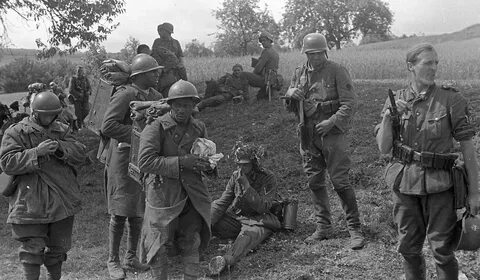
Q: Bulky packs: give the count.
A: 2